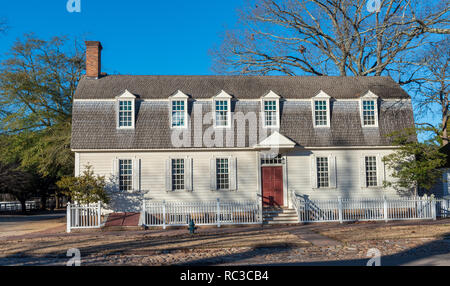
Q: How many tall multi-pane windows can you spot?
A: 11